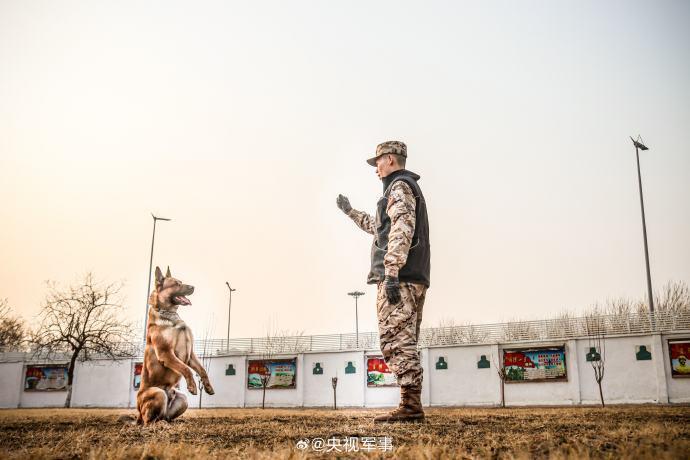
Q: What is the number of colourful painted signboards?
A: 6